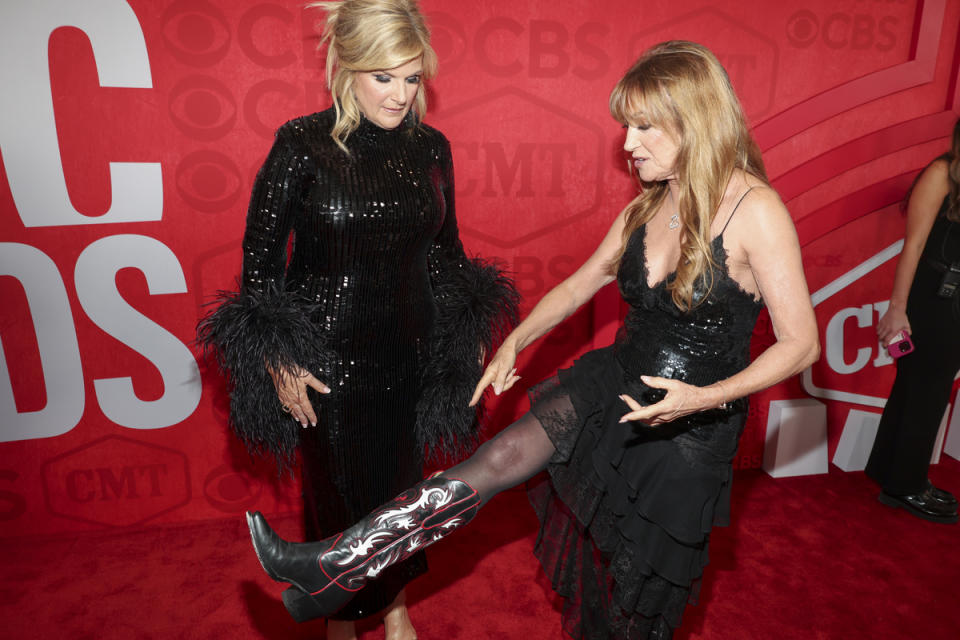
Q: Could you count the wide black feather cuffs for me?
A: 2